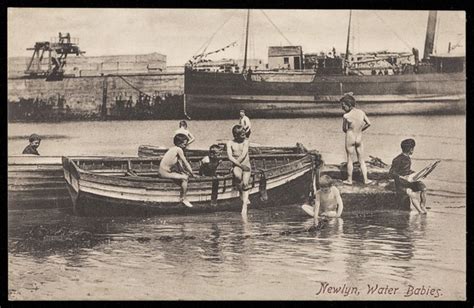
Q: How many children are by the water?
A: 9